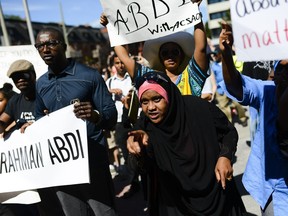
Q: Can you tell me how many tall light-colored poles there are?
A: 3